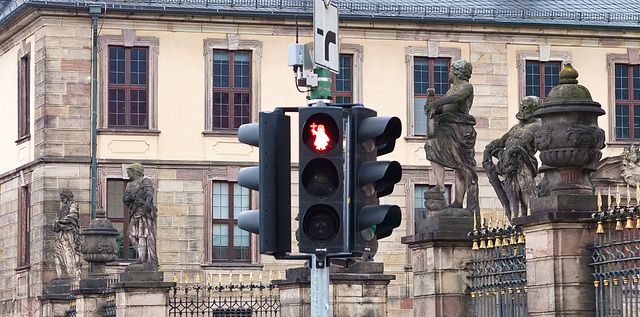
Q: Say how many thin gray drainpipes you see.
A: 1